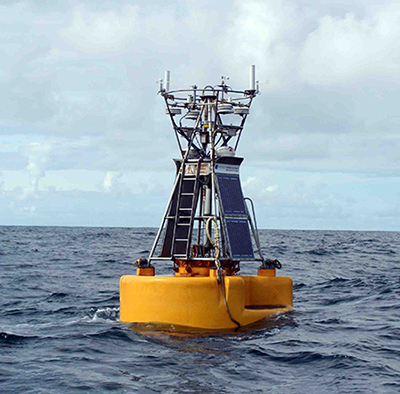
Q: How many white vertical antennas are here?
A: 2